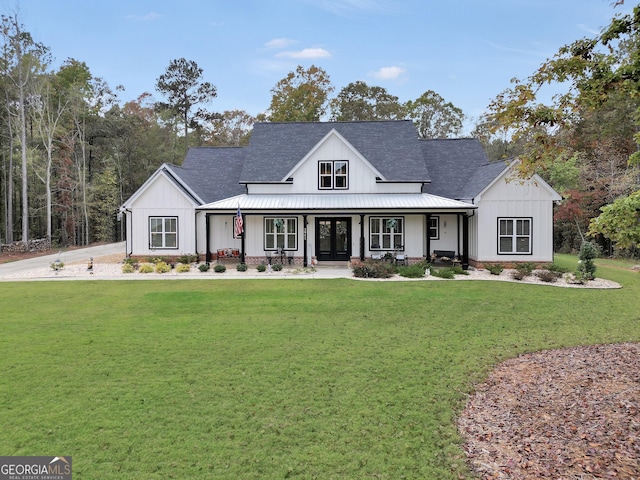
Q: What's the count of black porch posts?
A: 6